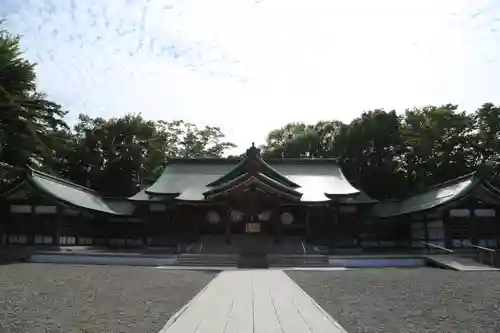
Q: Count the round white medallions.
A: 2